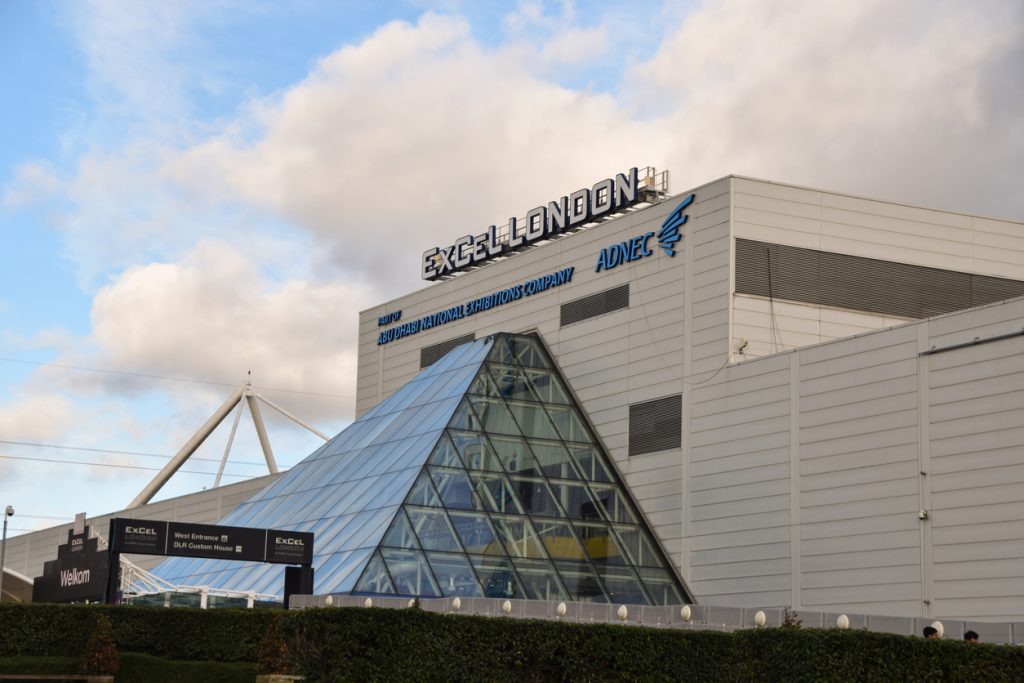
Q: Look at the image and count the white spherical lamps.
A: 11